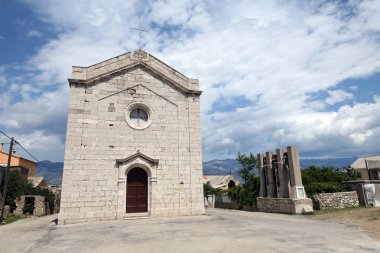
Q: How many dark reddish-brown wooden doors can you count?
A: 1